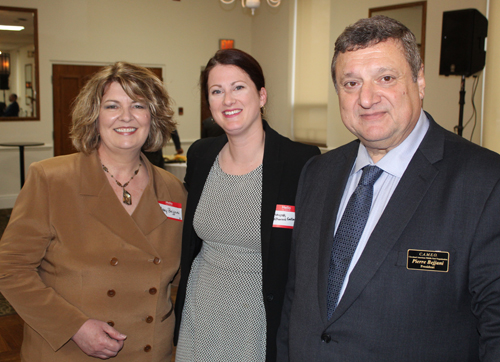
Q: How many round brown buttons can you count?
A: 7